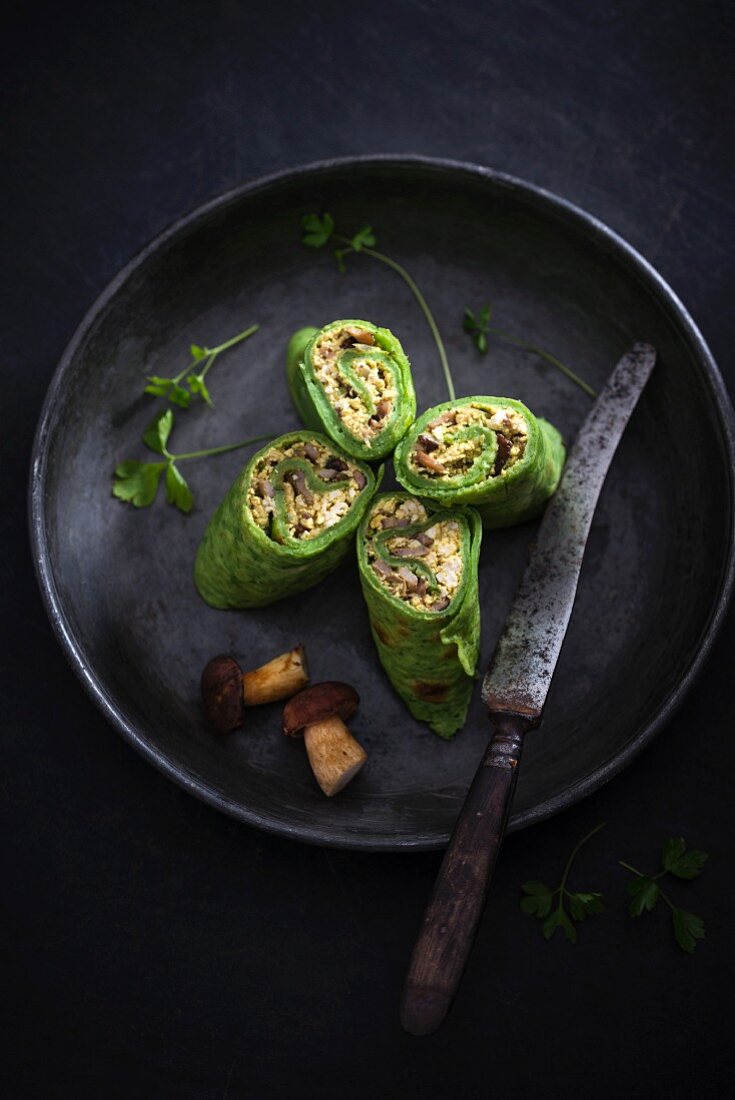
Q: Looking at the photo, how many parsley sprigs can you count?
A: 6